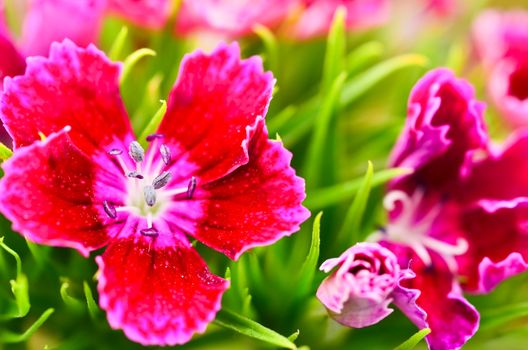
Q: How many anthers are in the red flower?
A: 10